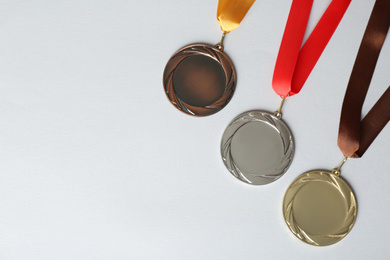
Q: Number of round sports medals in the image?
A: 3